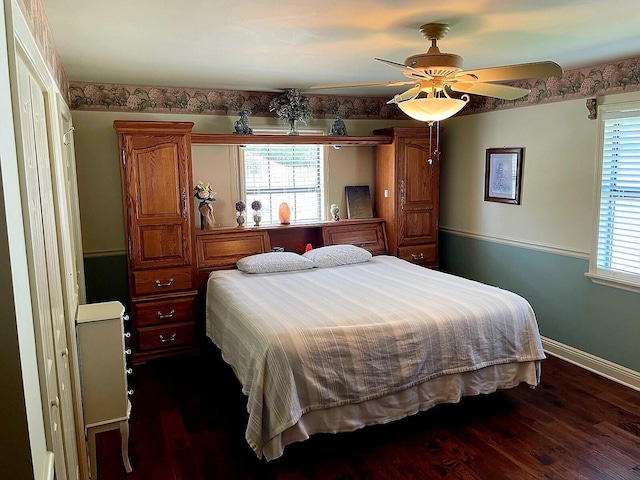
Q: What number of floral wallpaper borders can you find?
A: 1